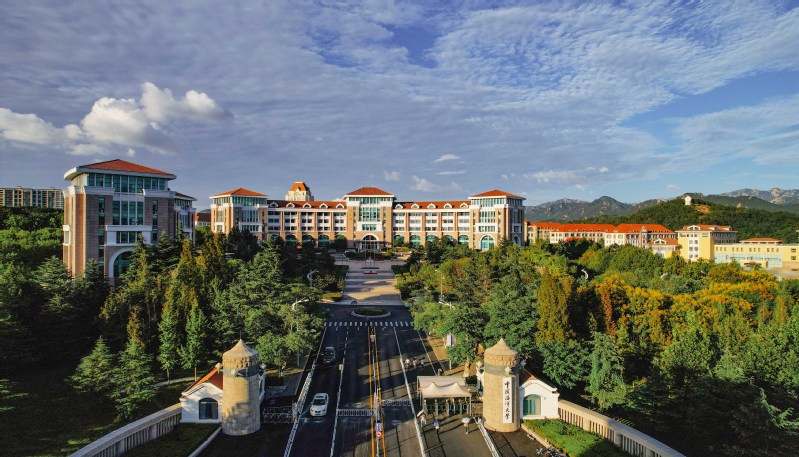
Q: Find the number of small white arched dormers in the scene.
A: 10